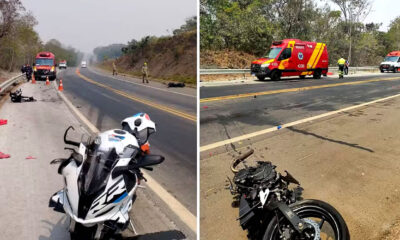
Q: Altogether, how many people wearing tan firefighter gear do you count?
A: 2